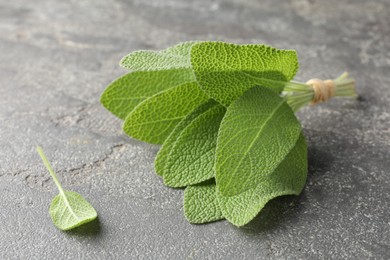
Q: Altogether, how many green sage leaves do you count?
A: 10